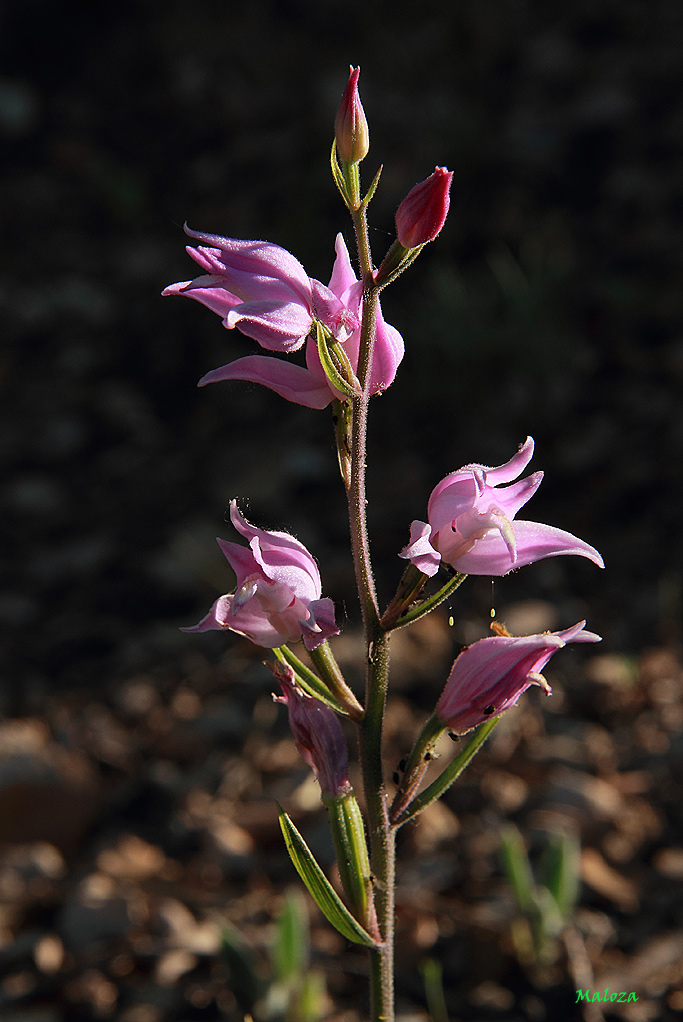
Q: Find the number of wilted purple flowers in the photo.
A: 1